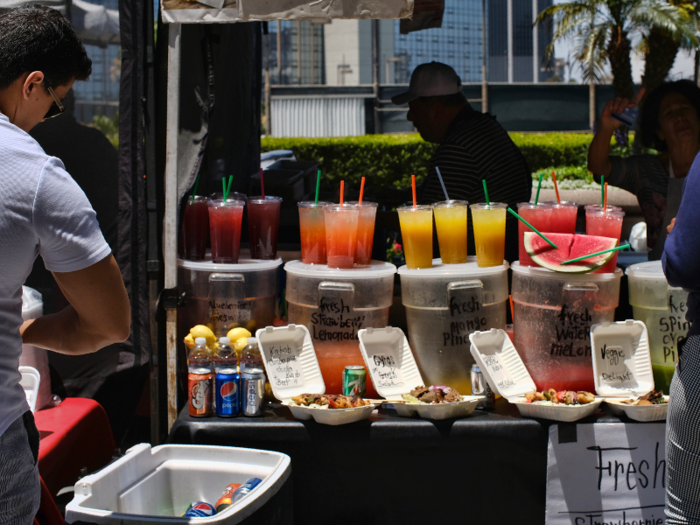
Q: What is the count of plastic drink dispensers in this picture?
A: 5